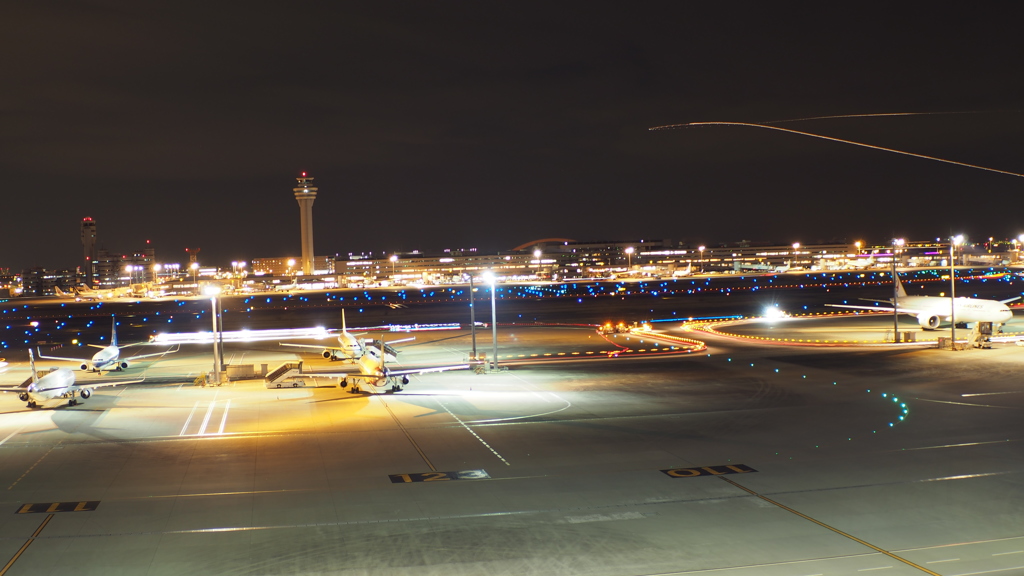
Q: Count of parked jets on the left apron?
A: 4